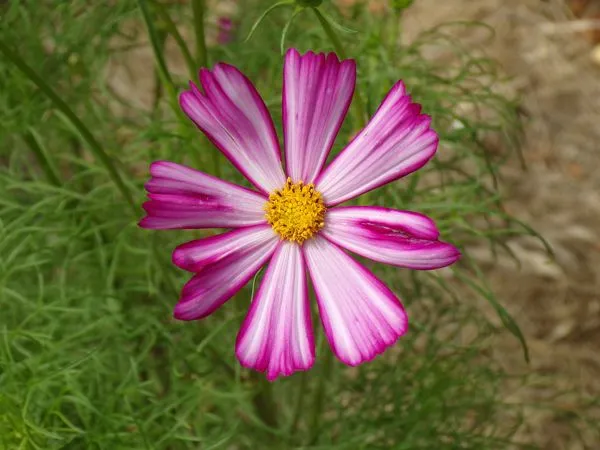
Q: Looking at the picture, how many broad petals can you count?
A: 8